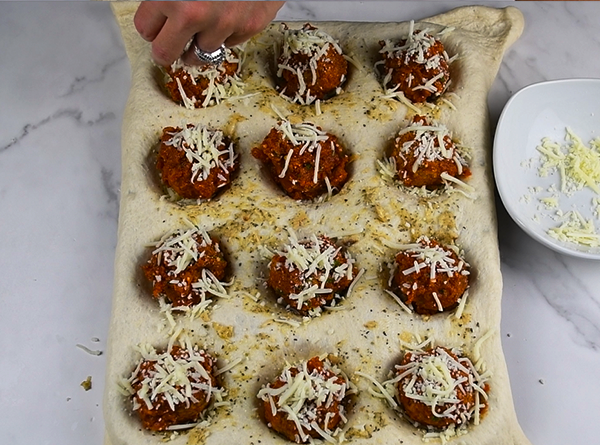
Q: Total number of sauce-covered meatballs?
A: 12